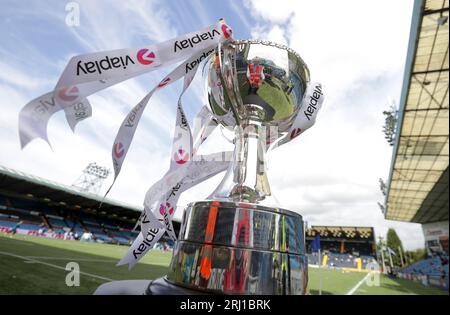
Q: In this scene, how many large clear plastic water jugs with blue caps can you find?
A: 0